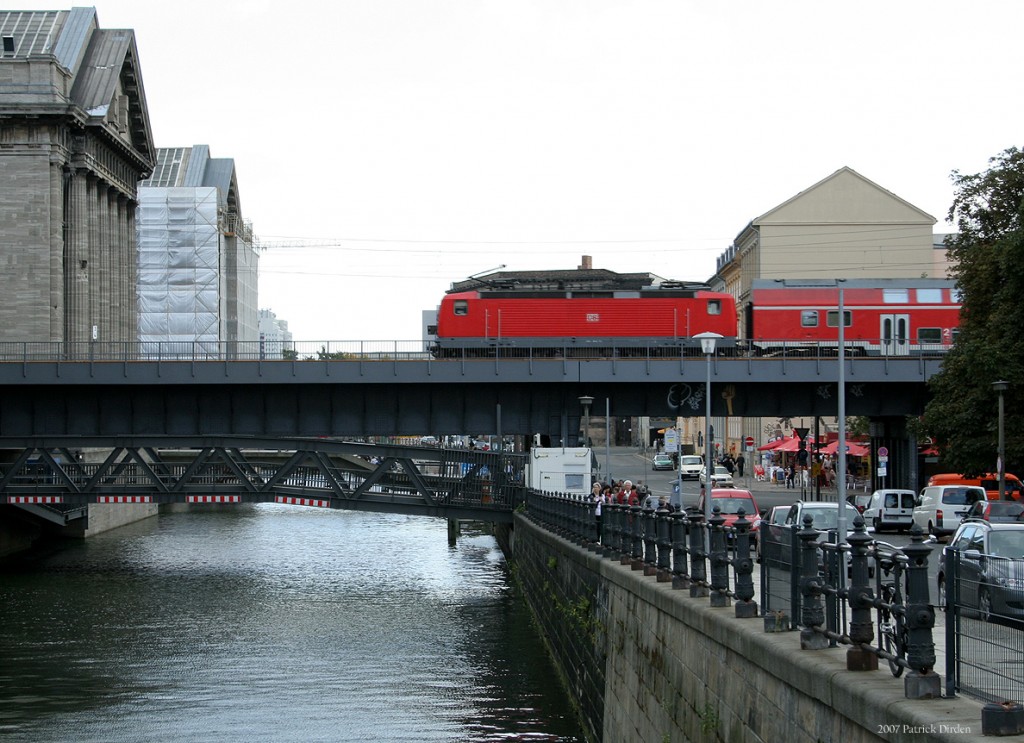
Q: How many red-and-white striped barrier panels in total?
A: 4